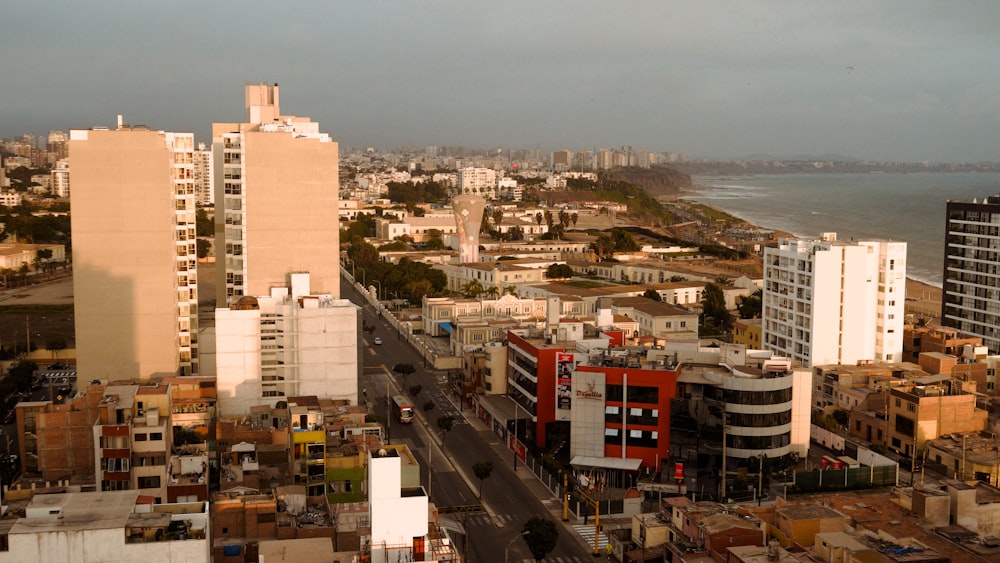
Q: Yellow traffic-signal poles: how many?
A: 2